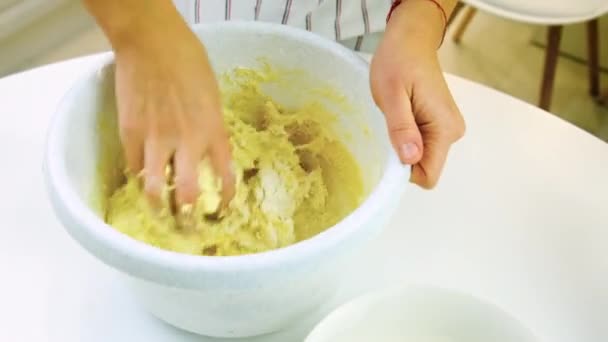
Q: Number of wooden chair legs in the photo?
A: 4